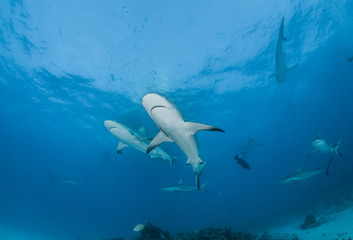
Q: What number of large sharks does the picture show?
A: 2